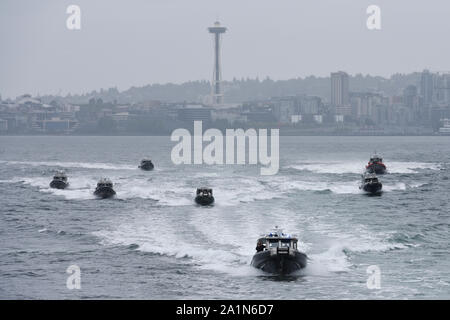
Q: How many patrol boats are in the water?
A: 7